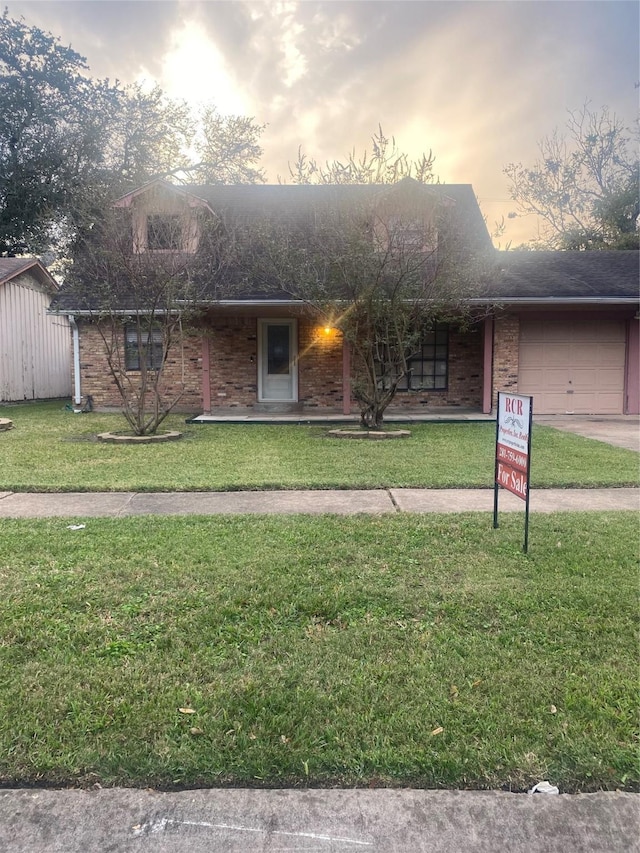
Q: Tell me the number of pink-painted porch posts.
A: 3